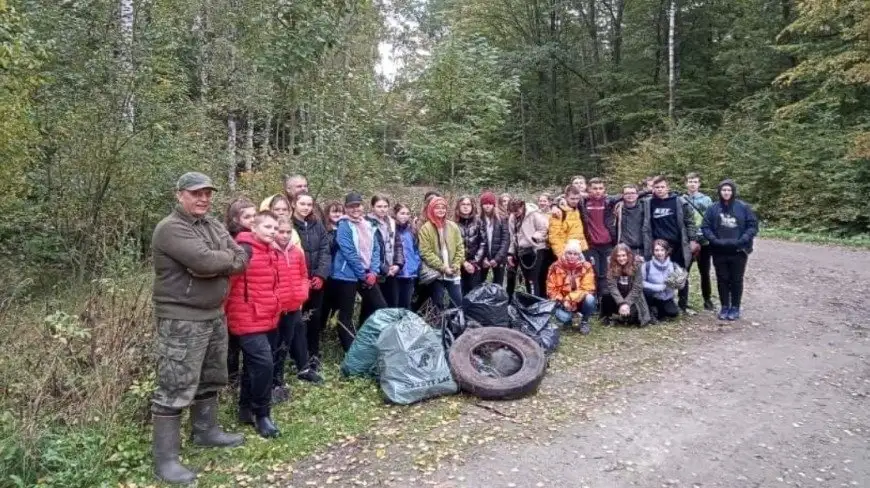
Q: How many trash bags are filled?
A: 5